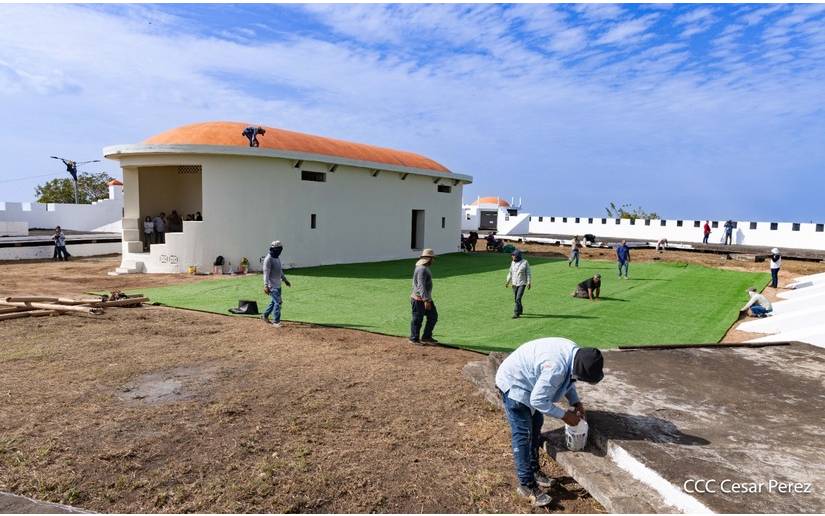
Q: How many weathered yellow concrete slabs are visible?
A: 0